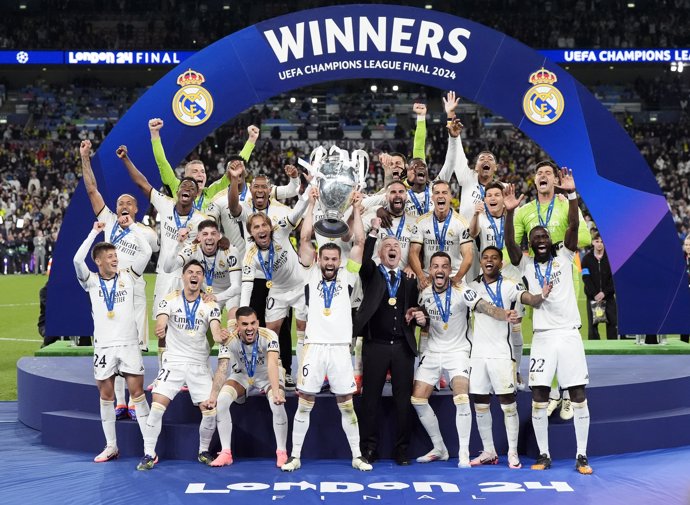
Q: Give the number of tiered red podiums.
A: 0